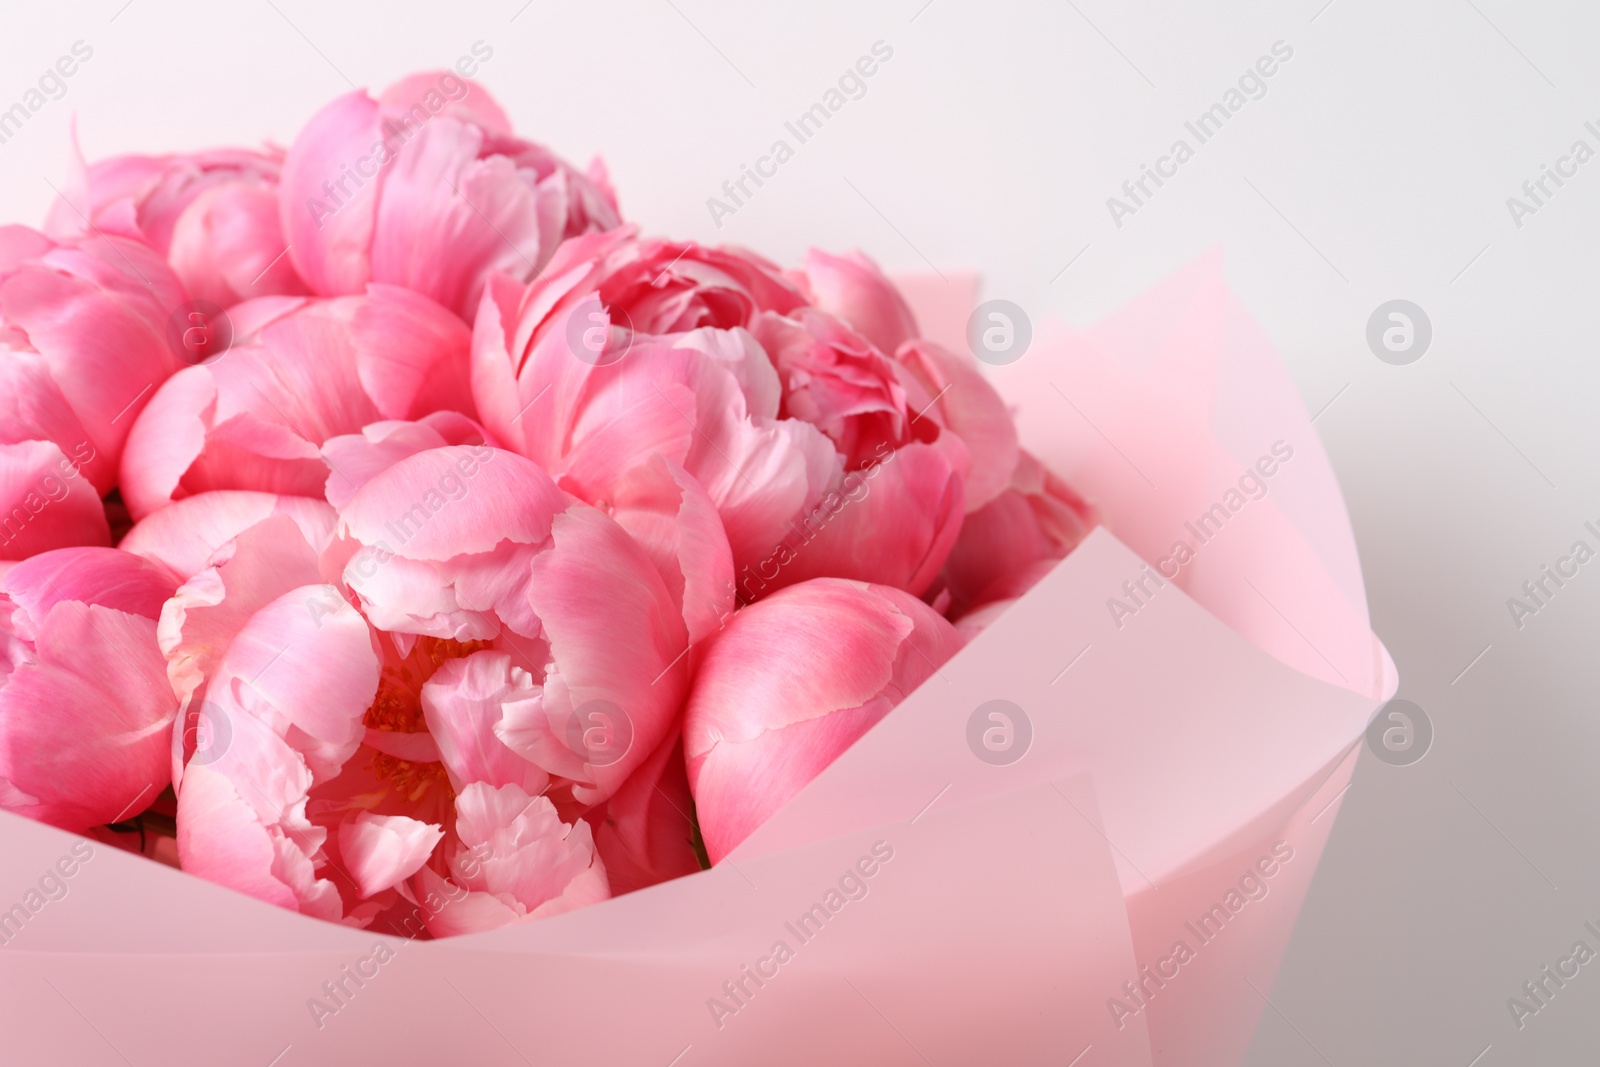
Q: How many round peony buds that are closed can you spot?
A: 1